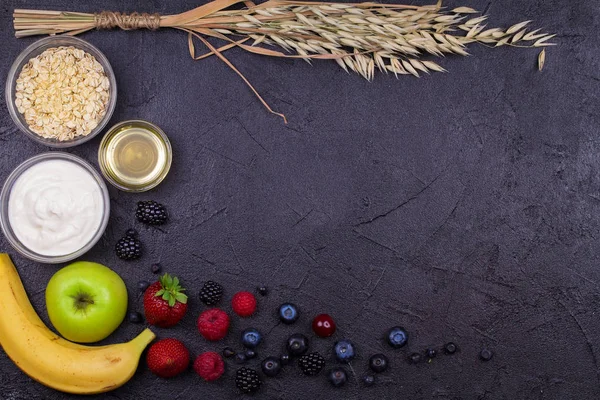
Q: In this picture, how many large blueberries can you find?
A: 8